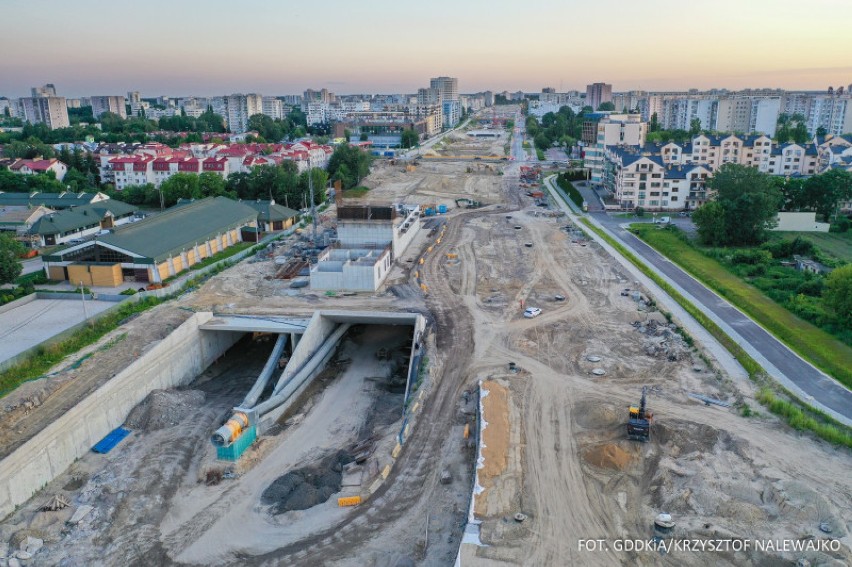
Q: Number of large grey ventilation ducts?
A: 2